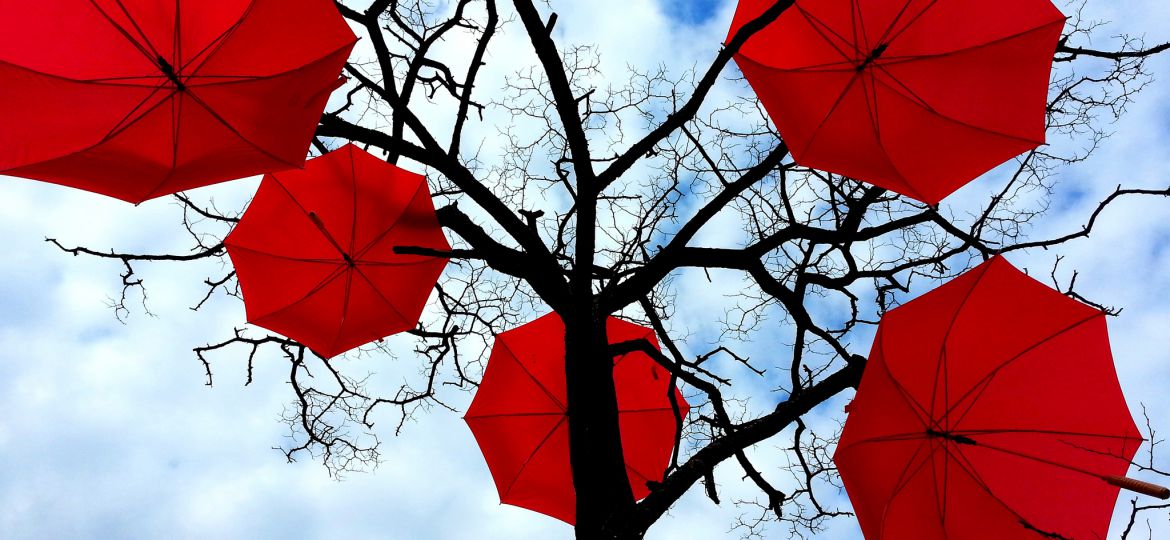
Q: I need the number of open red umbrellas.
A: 5